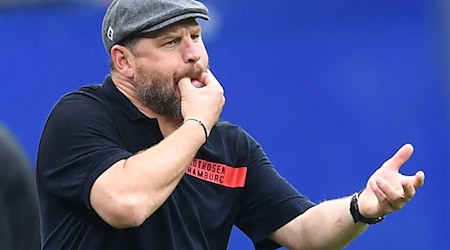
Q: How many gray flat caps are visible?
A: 1